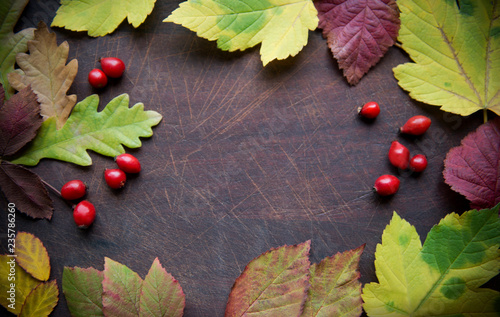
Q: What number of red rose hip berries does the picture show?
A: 11